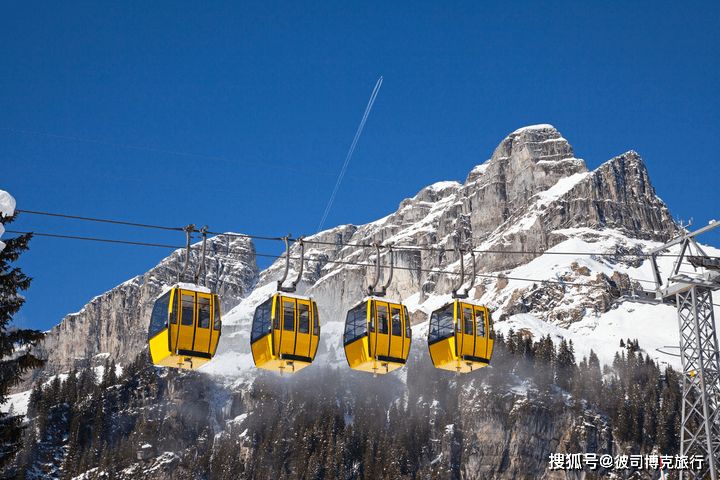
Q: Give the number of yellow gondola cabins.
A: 4